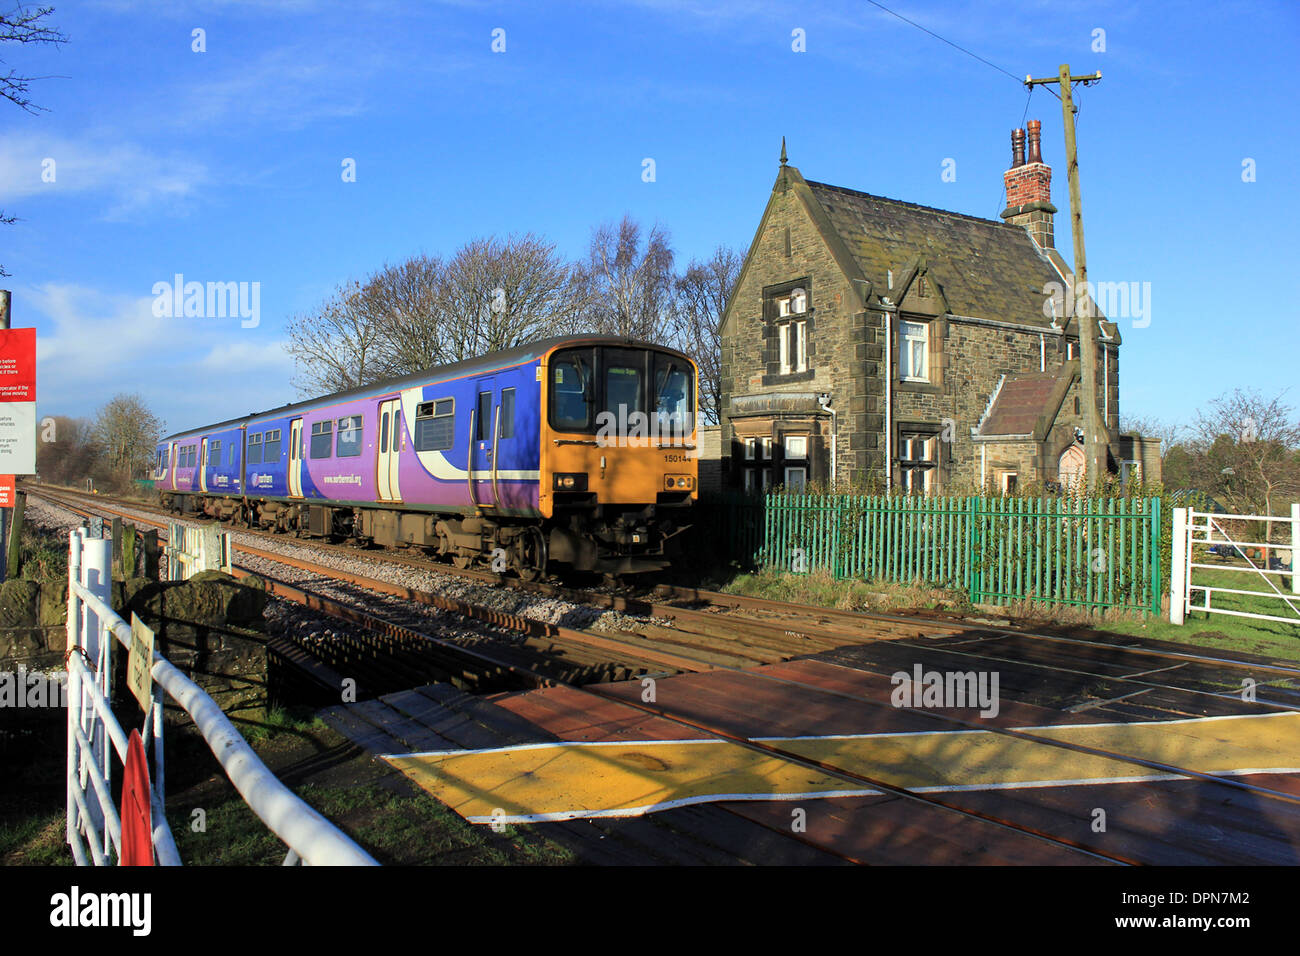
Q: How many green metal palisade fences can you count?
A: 1